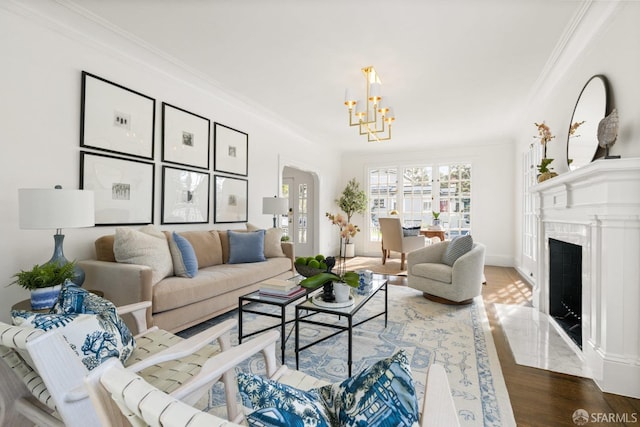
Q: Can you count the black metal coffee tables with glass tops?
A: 2